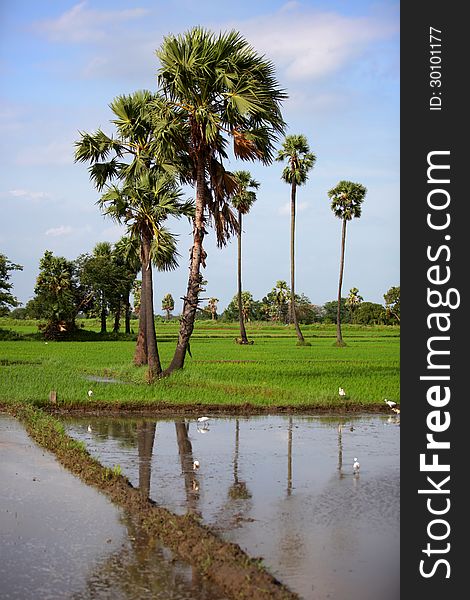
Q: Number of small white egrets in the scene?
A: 7